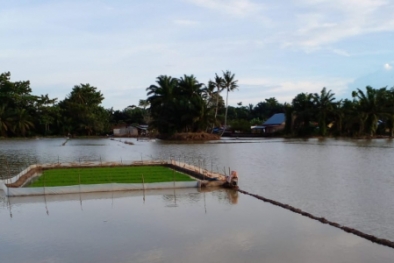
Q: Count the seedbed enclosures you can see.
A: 1